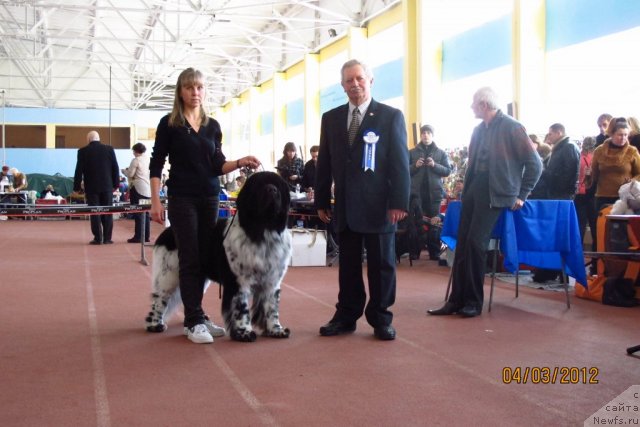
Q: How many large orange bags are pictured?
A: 2